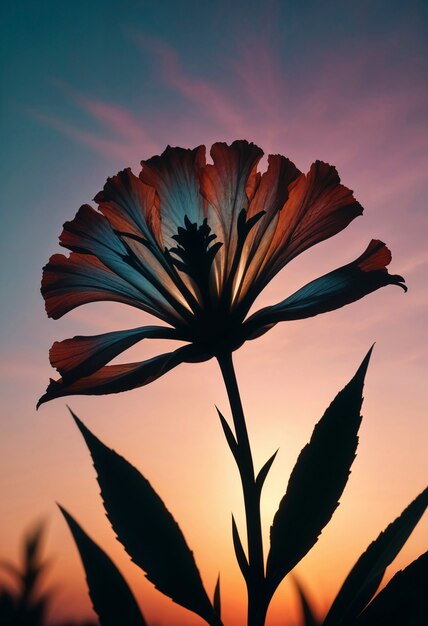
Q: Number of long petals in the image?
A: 3